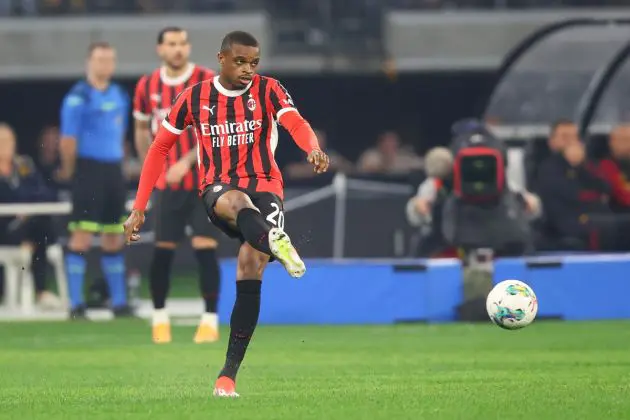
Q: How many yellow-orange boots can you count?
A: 2